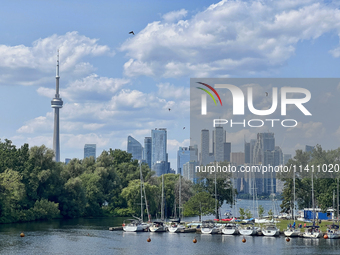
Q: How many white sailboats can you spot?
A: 10